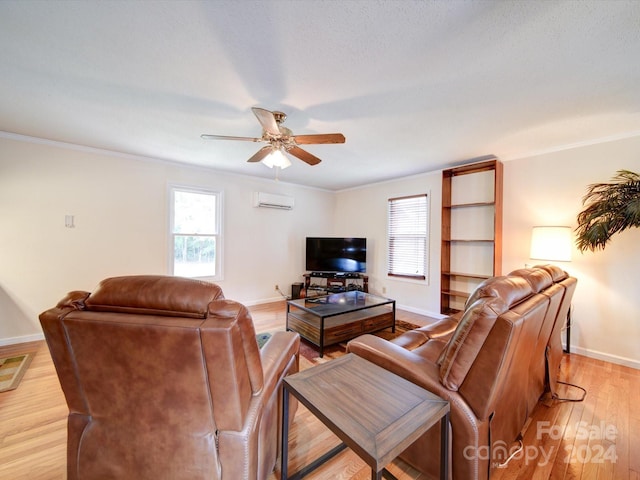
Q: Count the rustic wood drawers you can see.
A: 2